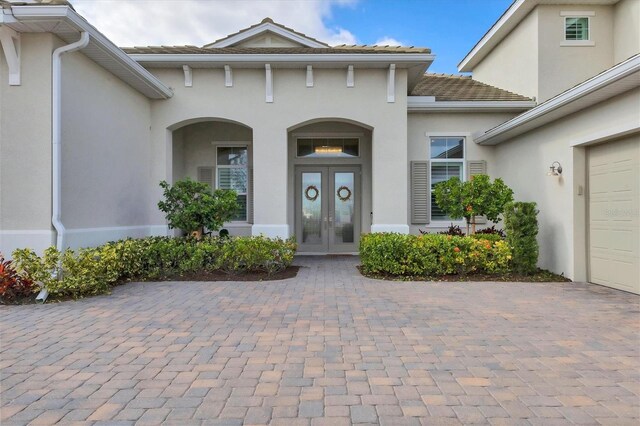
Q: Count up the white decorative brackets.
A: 7